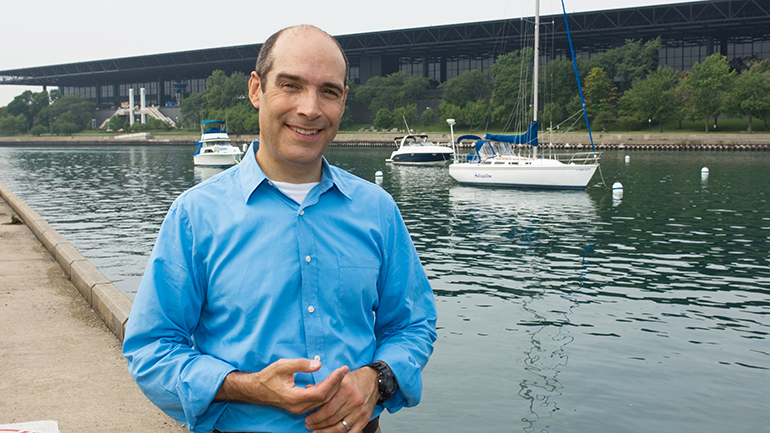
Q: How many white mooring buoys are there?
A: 4